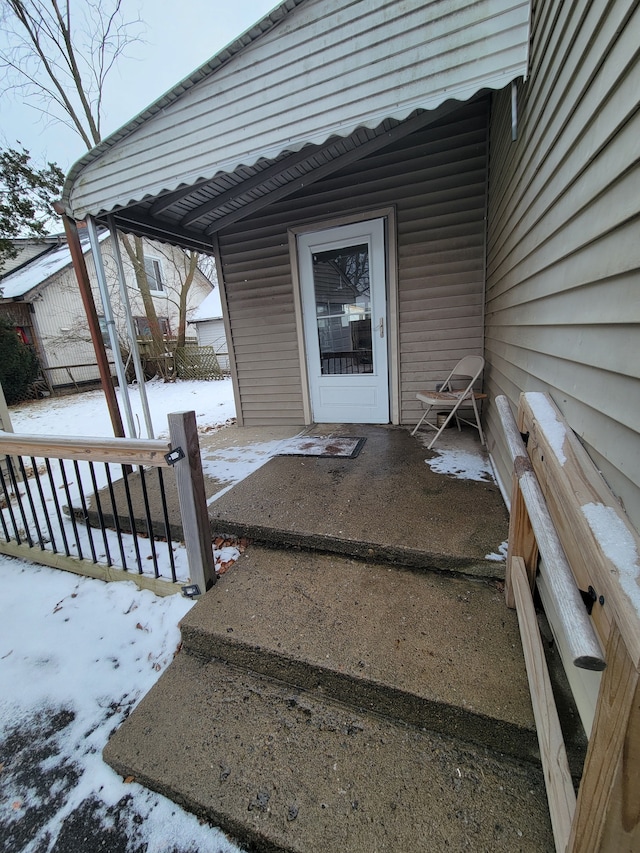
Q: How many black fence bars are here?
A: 13